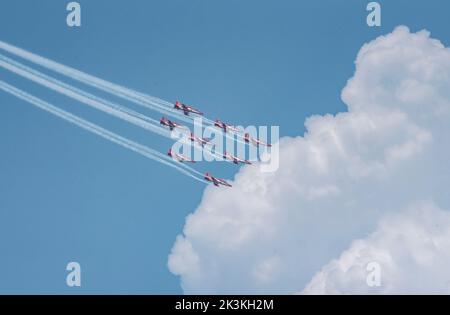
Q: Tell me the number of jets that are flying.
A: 8